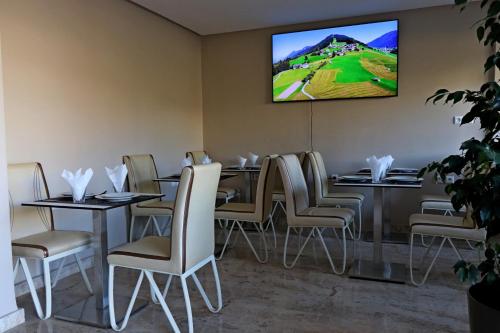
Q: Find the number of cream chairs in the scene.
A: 10